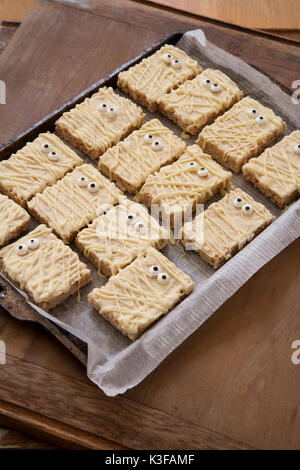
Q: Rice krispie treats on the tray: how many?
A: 14